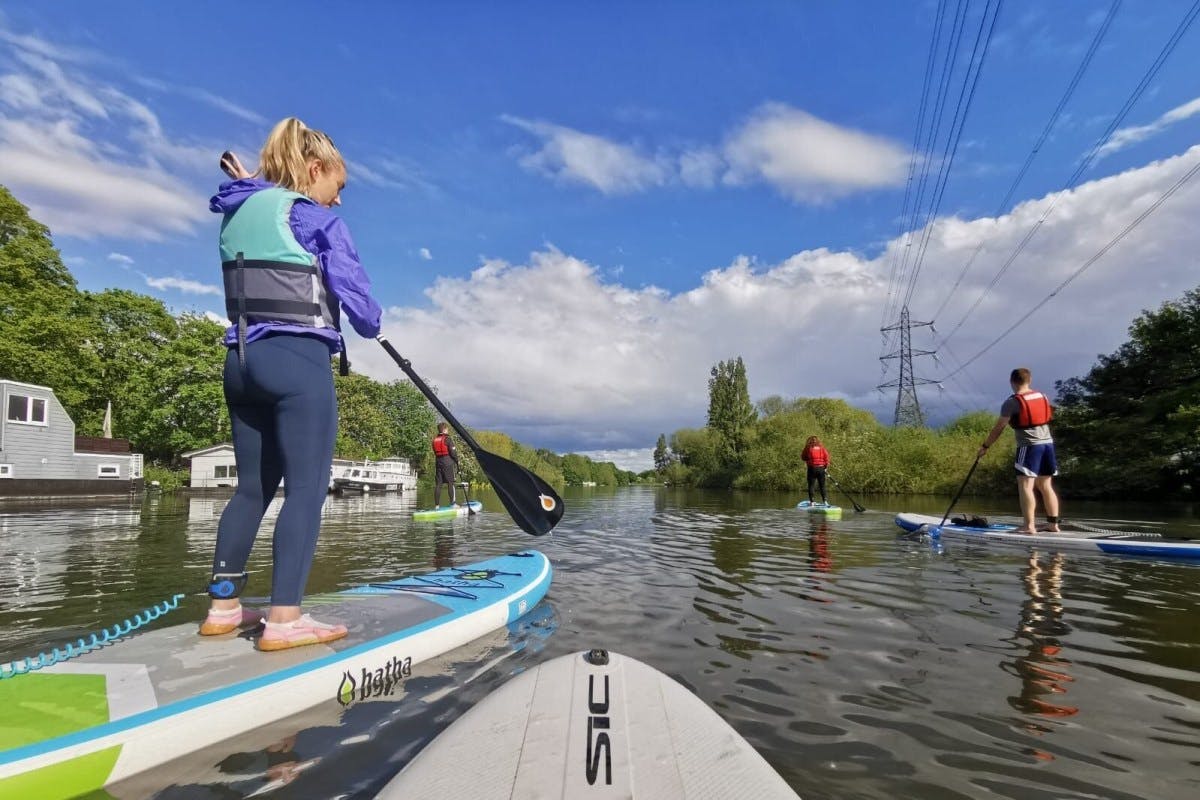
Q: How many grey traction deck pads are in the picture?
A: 2